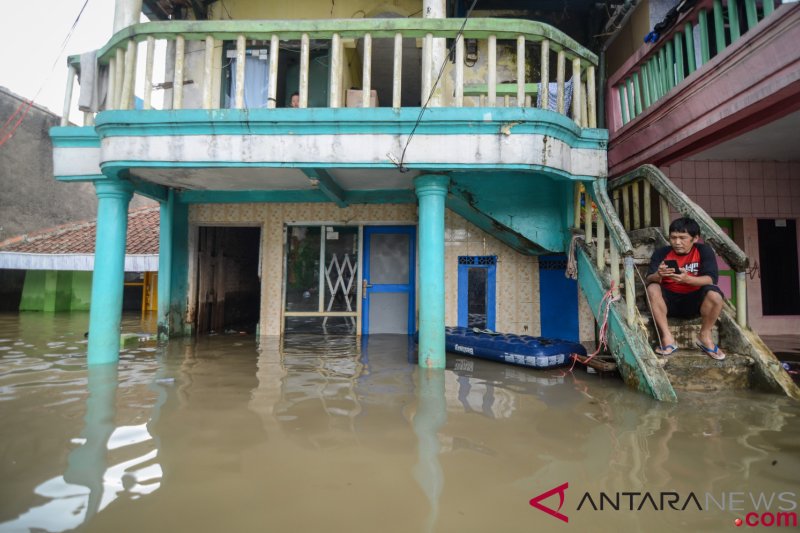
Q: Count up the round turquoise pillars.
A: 2